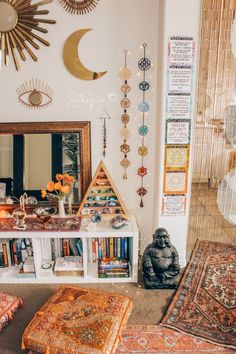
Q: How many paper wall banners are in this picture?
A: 7